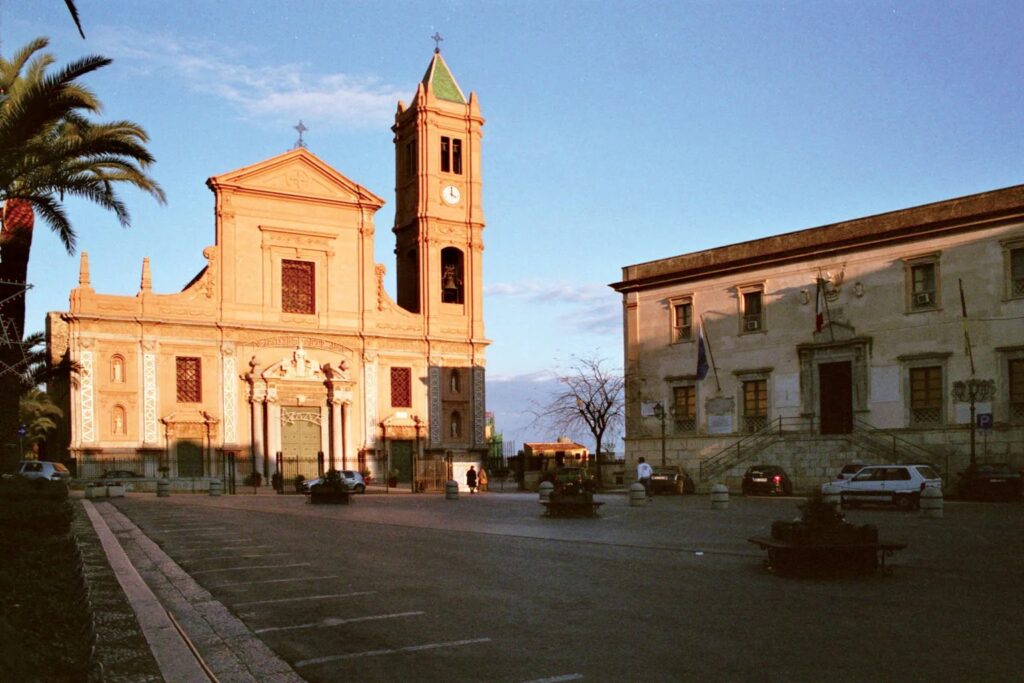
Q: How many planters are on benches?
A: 3